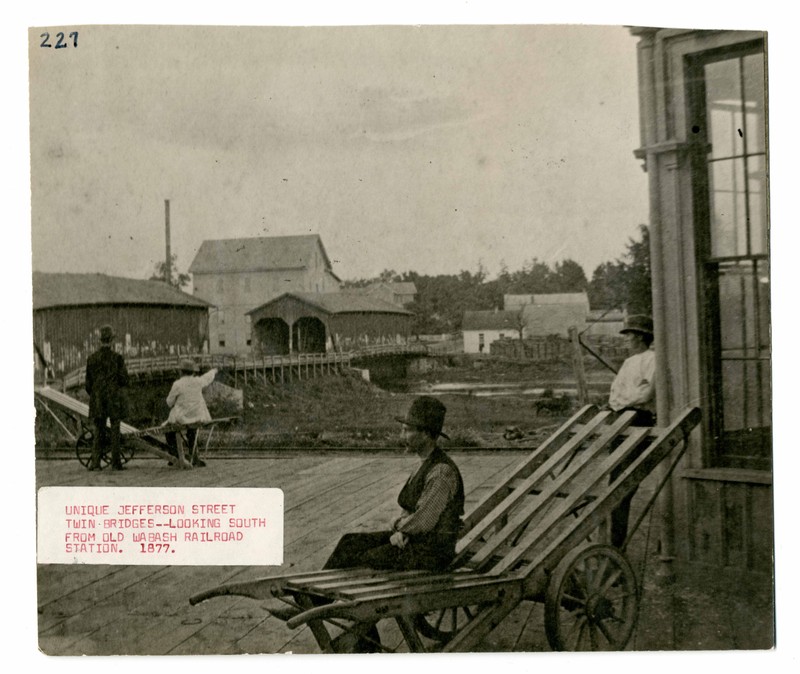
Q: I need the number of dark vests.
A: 1